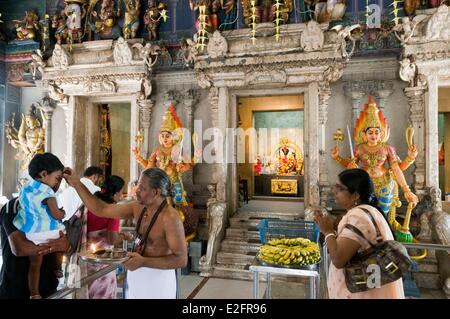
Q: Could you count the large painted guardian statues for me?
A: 2